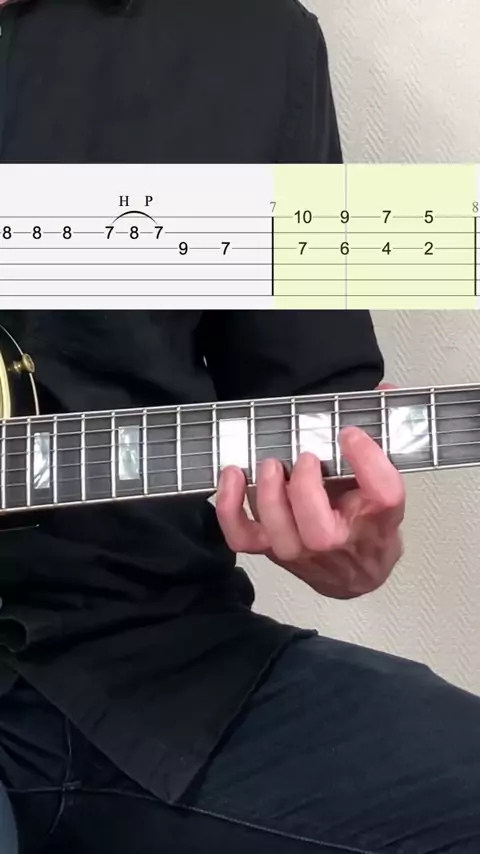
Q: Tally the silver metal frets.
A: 13